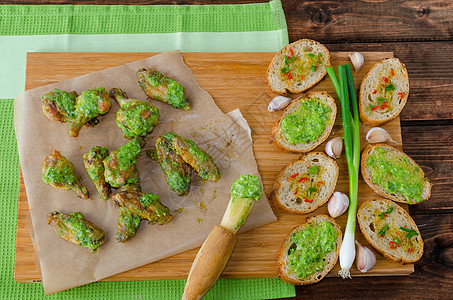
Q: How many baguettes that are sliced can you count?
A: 7